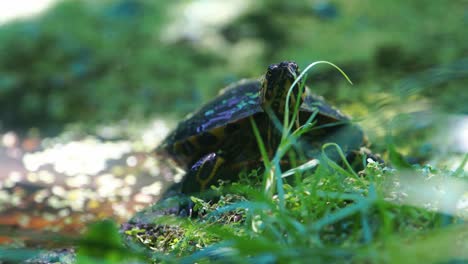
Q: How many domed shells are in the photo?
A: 1